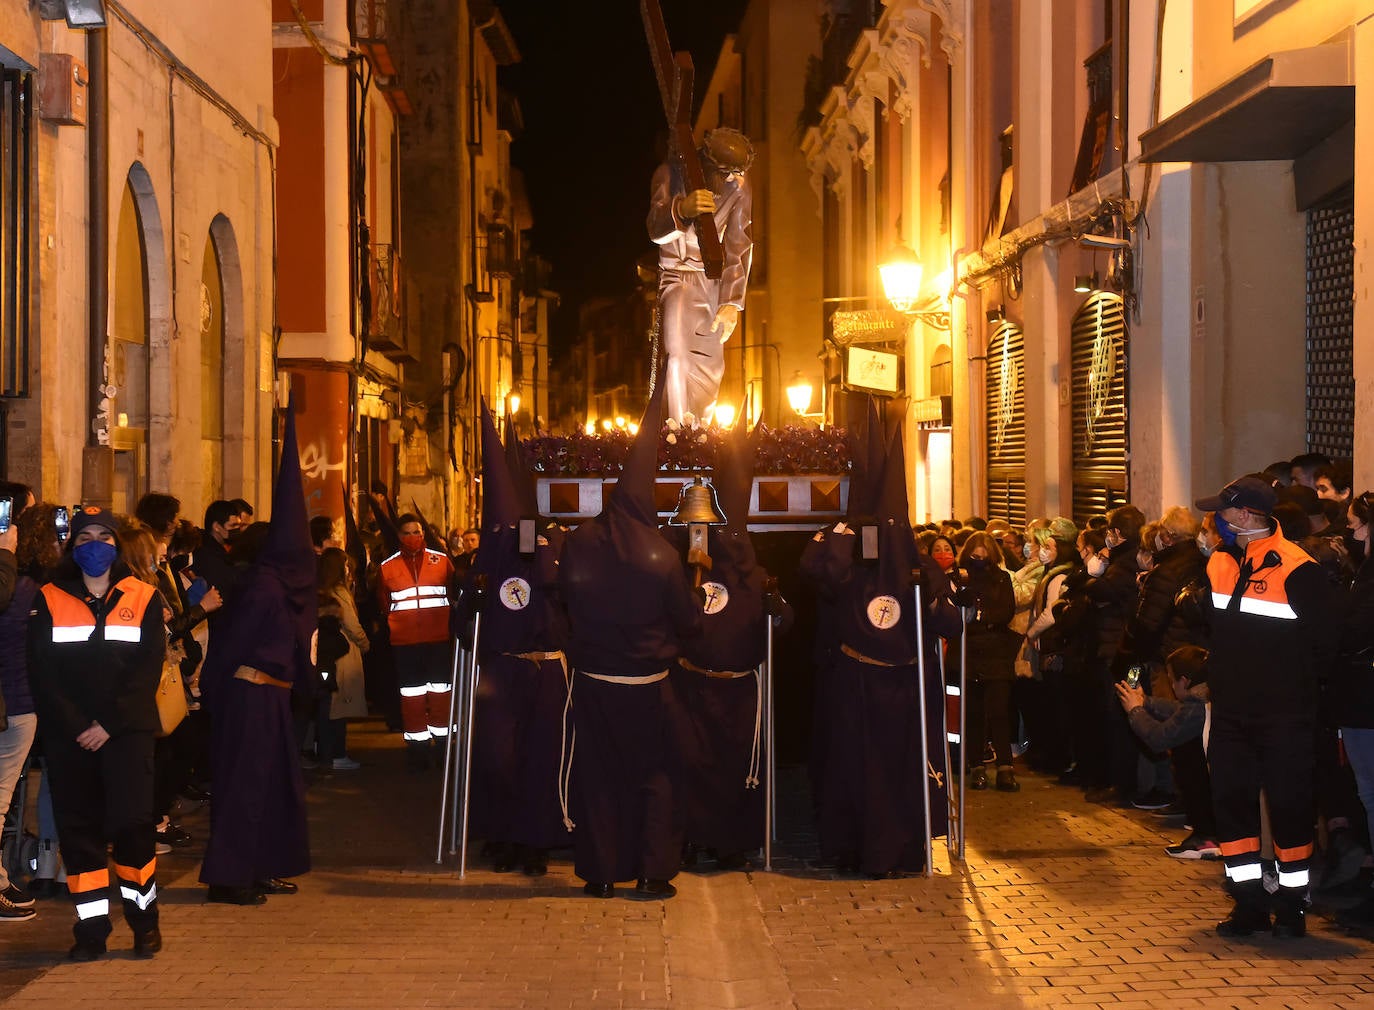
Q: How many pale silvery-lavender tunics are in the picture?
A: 1